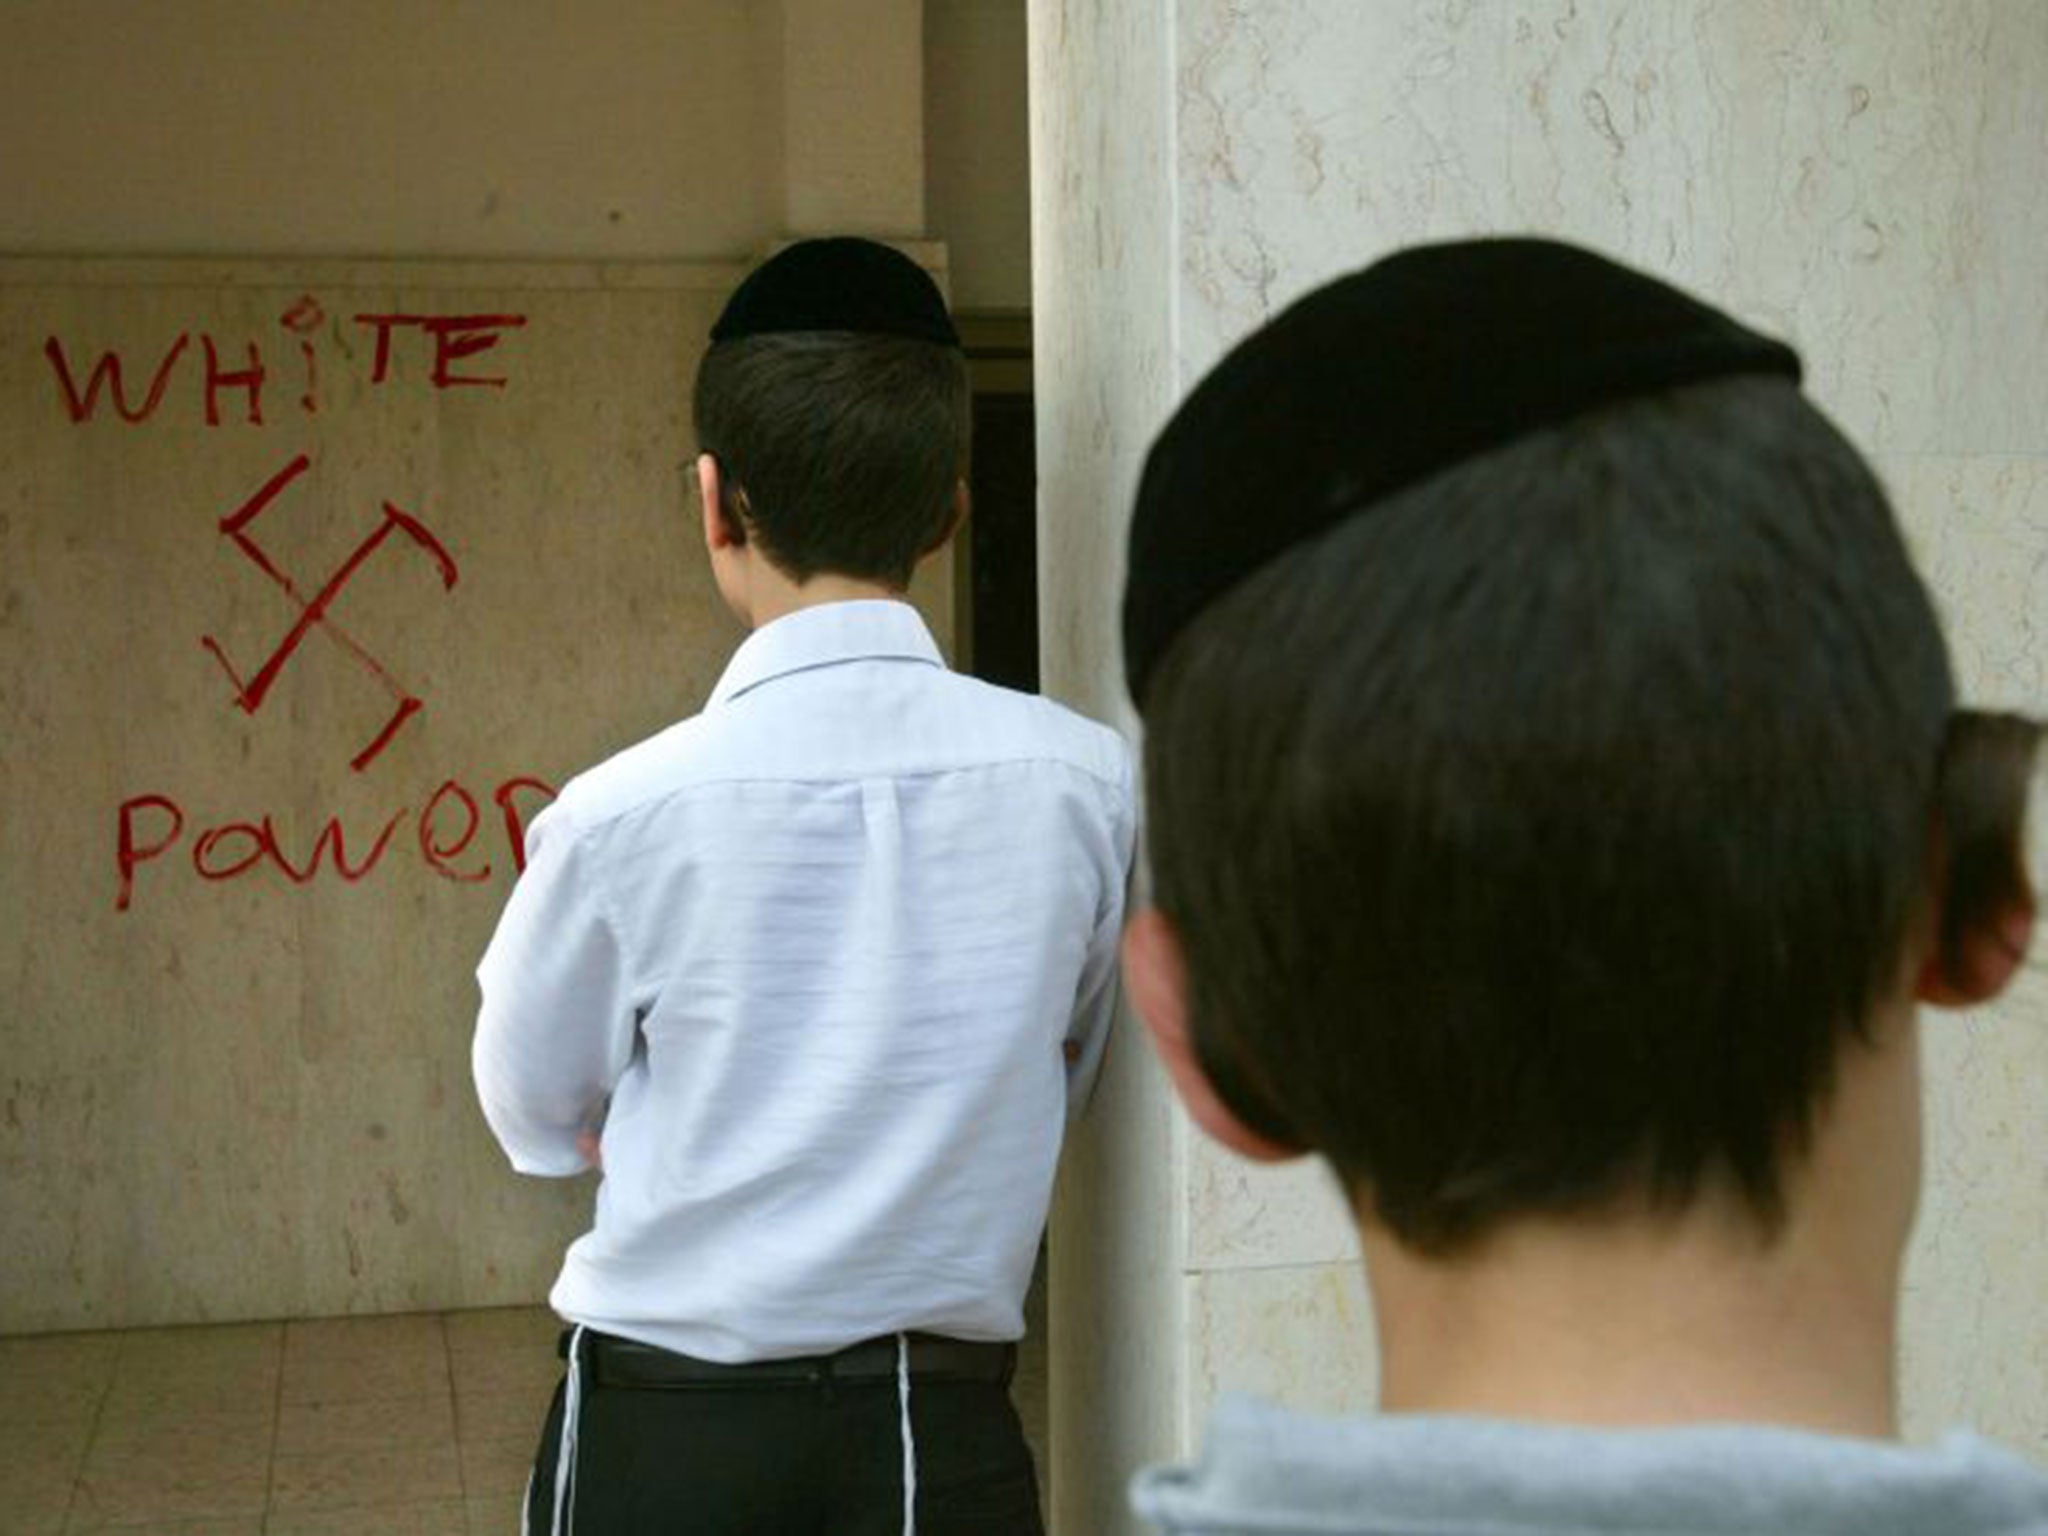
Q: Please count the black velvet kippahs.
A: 2